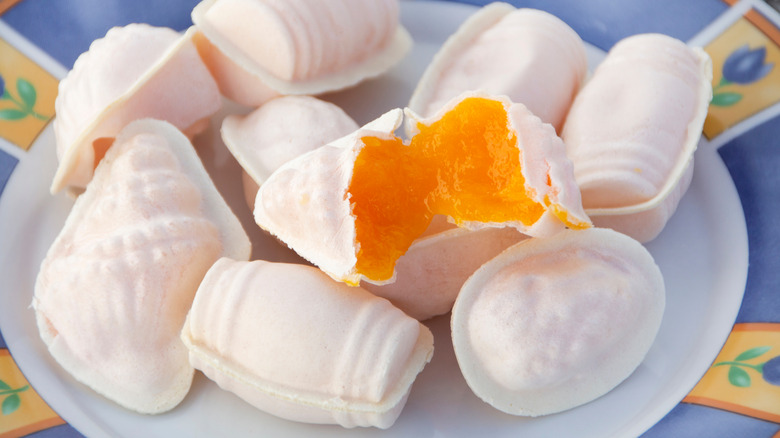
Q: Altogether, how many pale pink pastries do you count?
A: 10